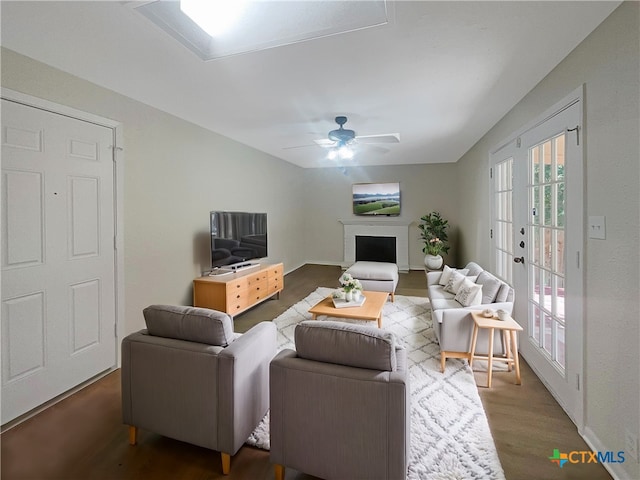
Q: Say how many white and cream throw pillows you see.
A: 3